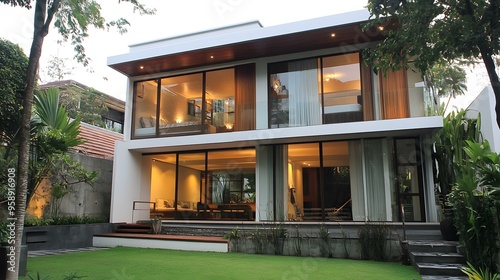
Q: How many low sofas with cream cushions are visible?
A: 1